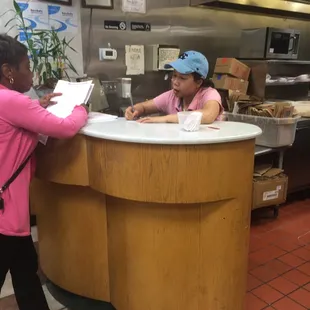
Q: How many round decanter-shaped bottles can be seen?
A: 0